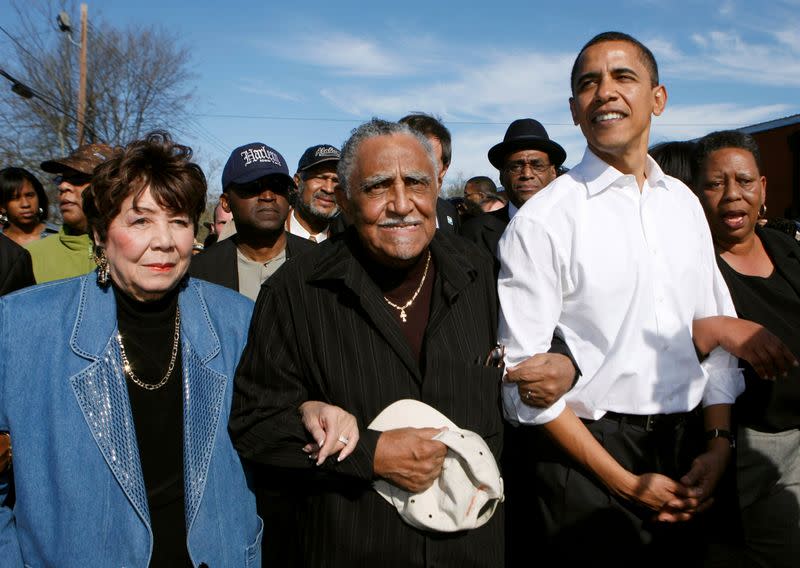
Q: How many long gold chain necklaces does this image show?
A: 2